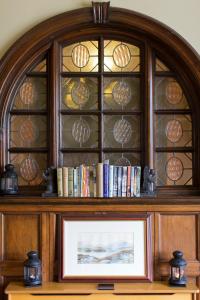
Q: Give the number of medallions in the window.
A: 13